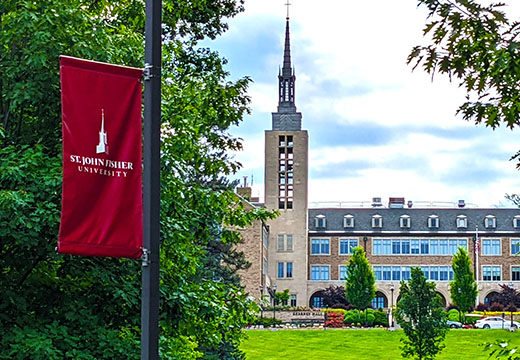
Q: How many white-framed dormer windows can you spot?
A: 8